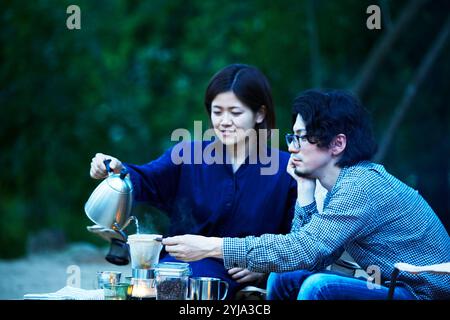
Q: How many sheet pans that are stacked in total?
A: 0